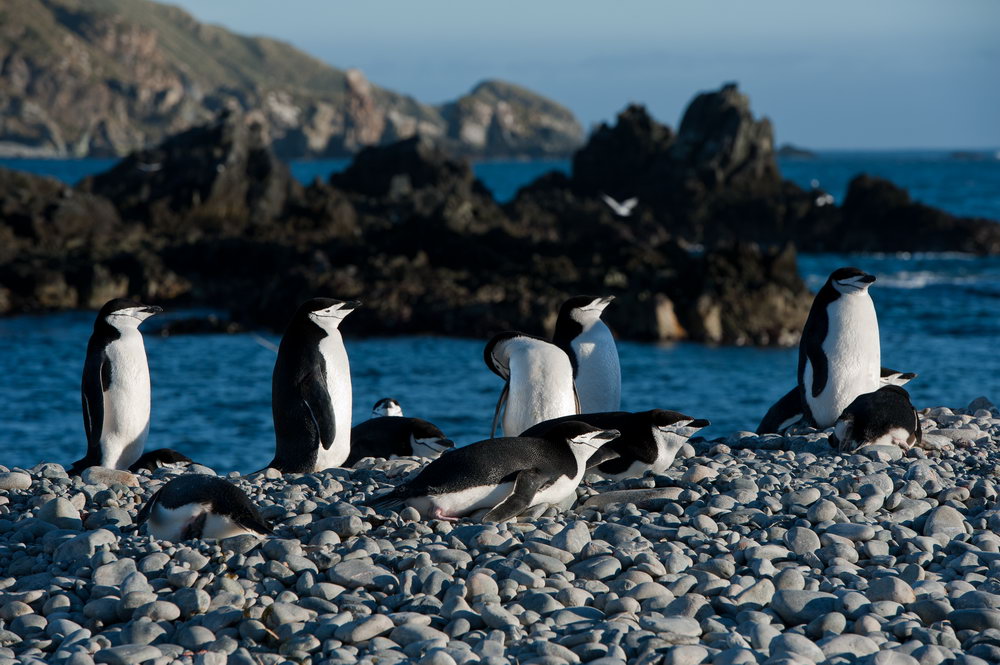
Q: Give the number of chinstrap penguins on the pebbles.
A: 13